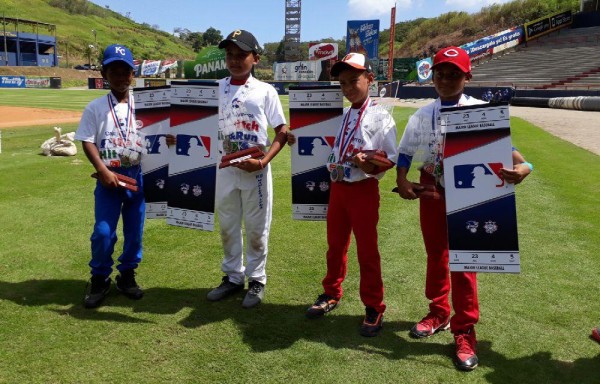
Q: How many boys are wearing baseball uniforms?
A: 4